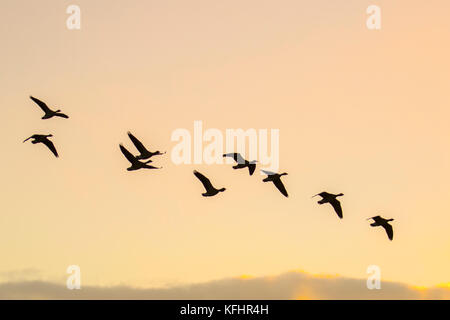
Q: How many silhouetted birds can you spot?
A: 9